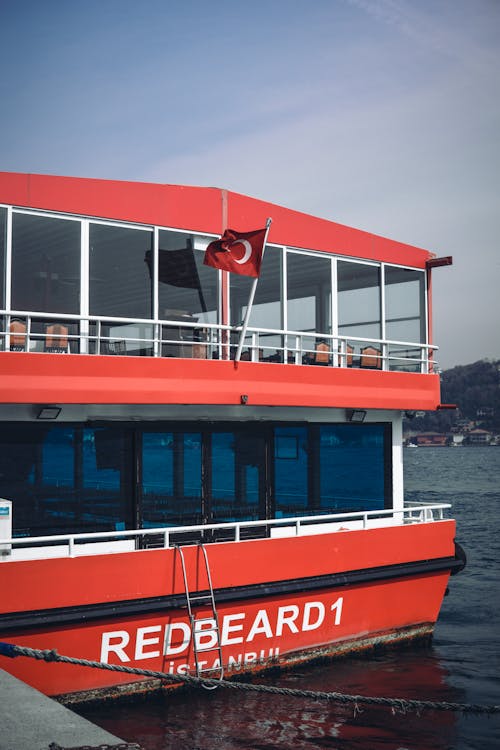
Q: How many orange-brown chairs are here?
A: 5